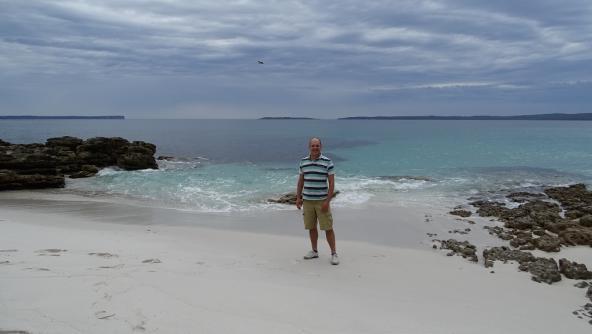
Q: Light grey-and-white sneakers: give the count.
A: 2